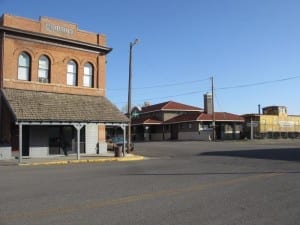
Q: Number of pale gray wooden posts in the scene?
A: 3